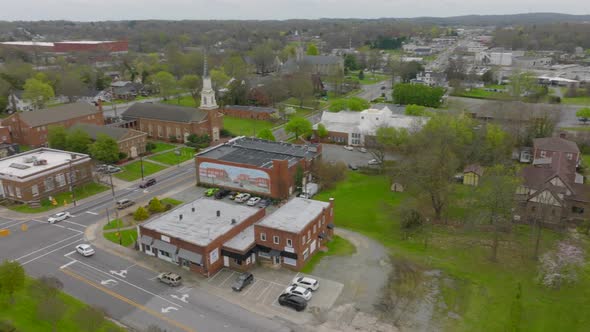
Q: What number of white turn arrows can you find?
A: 4